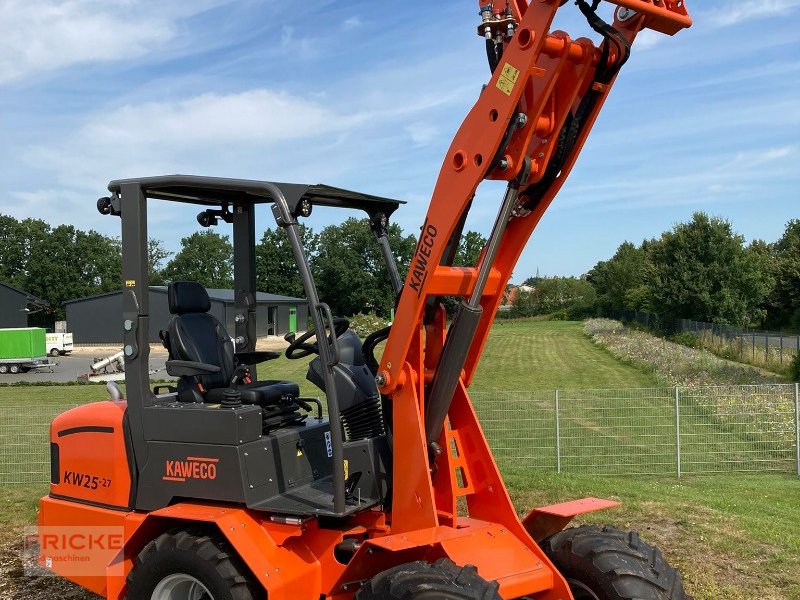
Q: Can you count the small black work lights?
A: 4